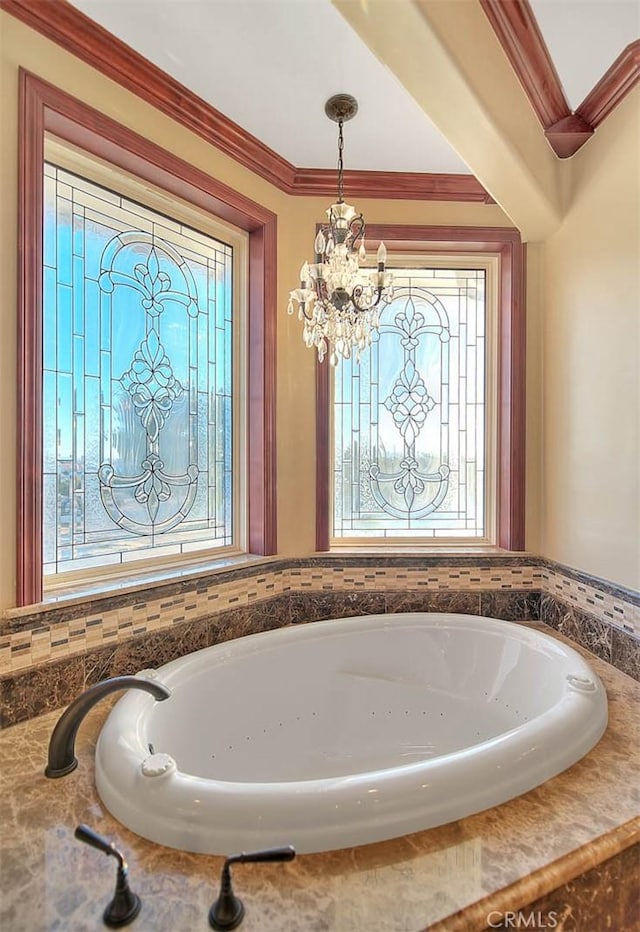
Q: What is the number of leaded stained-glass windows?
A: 2